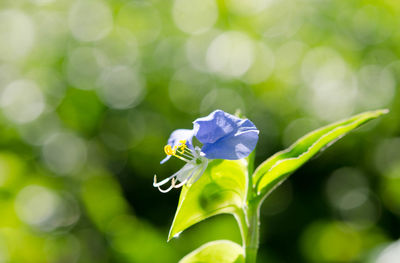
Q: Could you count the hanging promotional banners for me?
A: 0